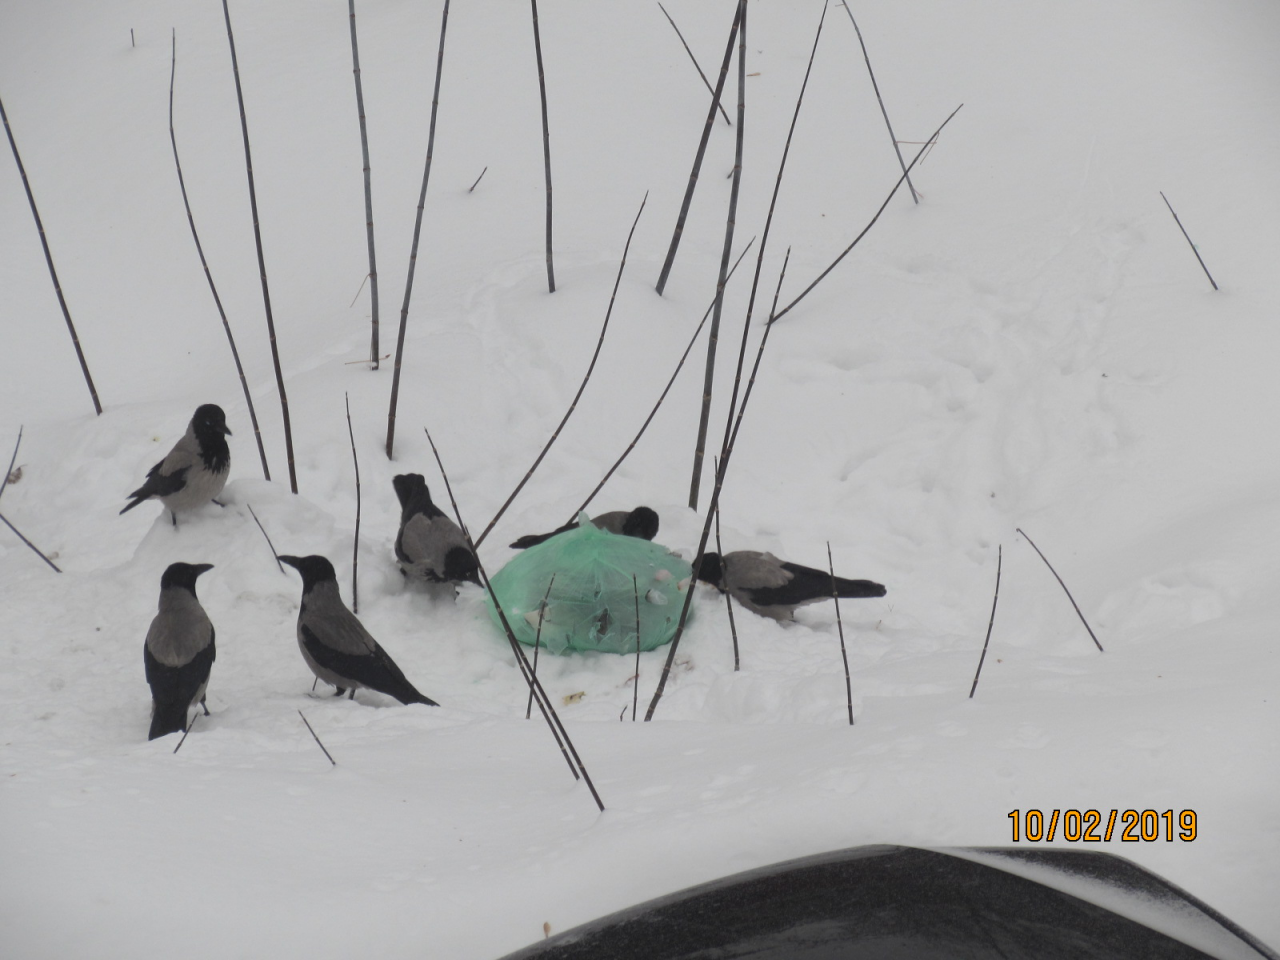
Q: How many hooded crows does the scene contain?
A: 6